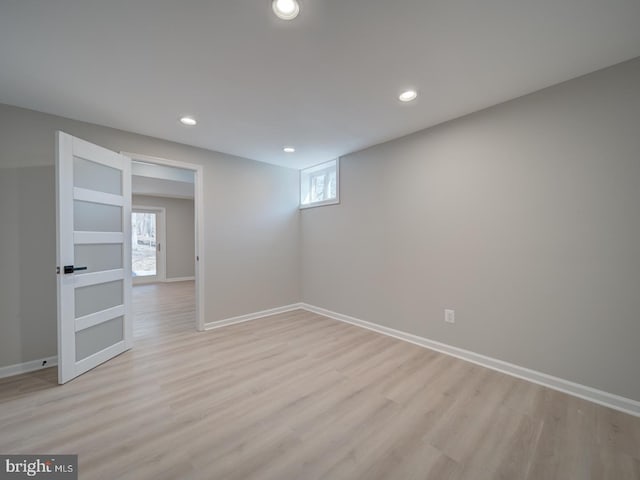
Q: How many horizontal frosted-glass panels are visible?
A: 5